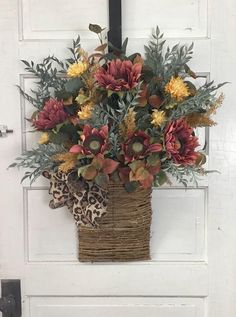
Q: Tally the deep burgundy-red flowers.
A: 5